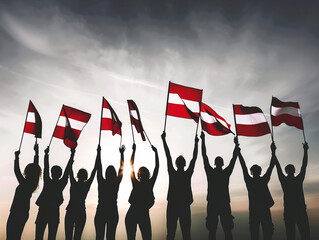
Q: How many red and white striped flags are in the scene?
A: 8